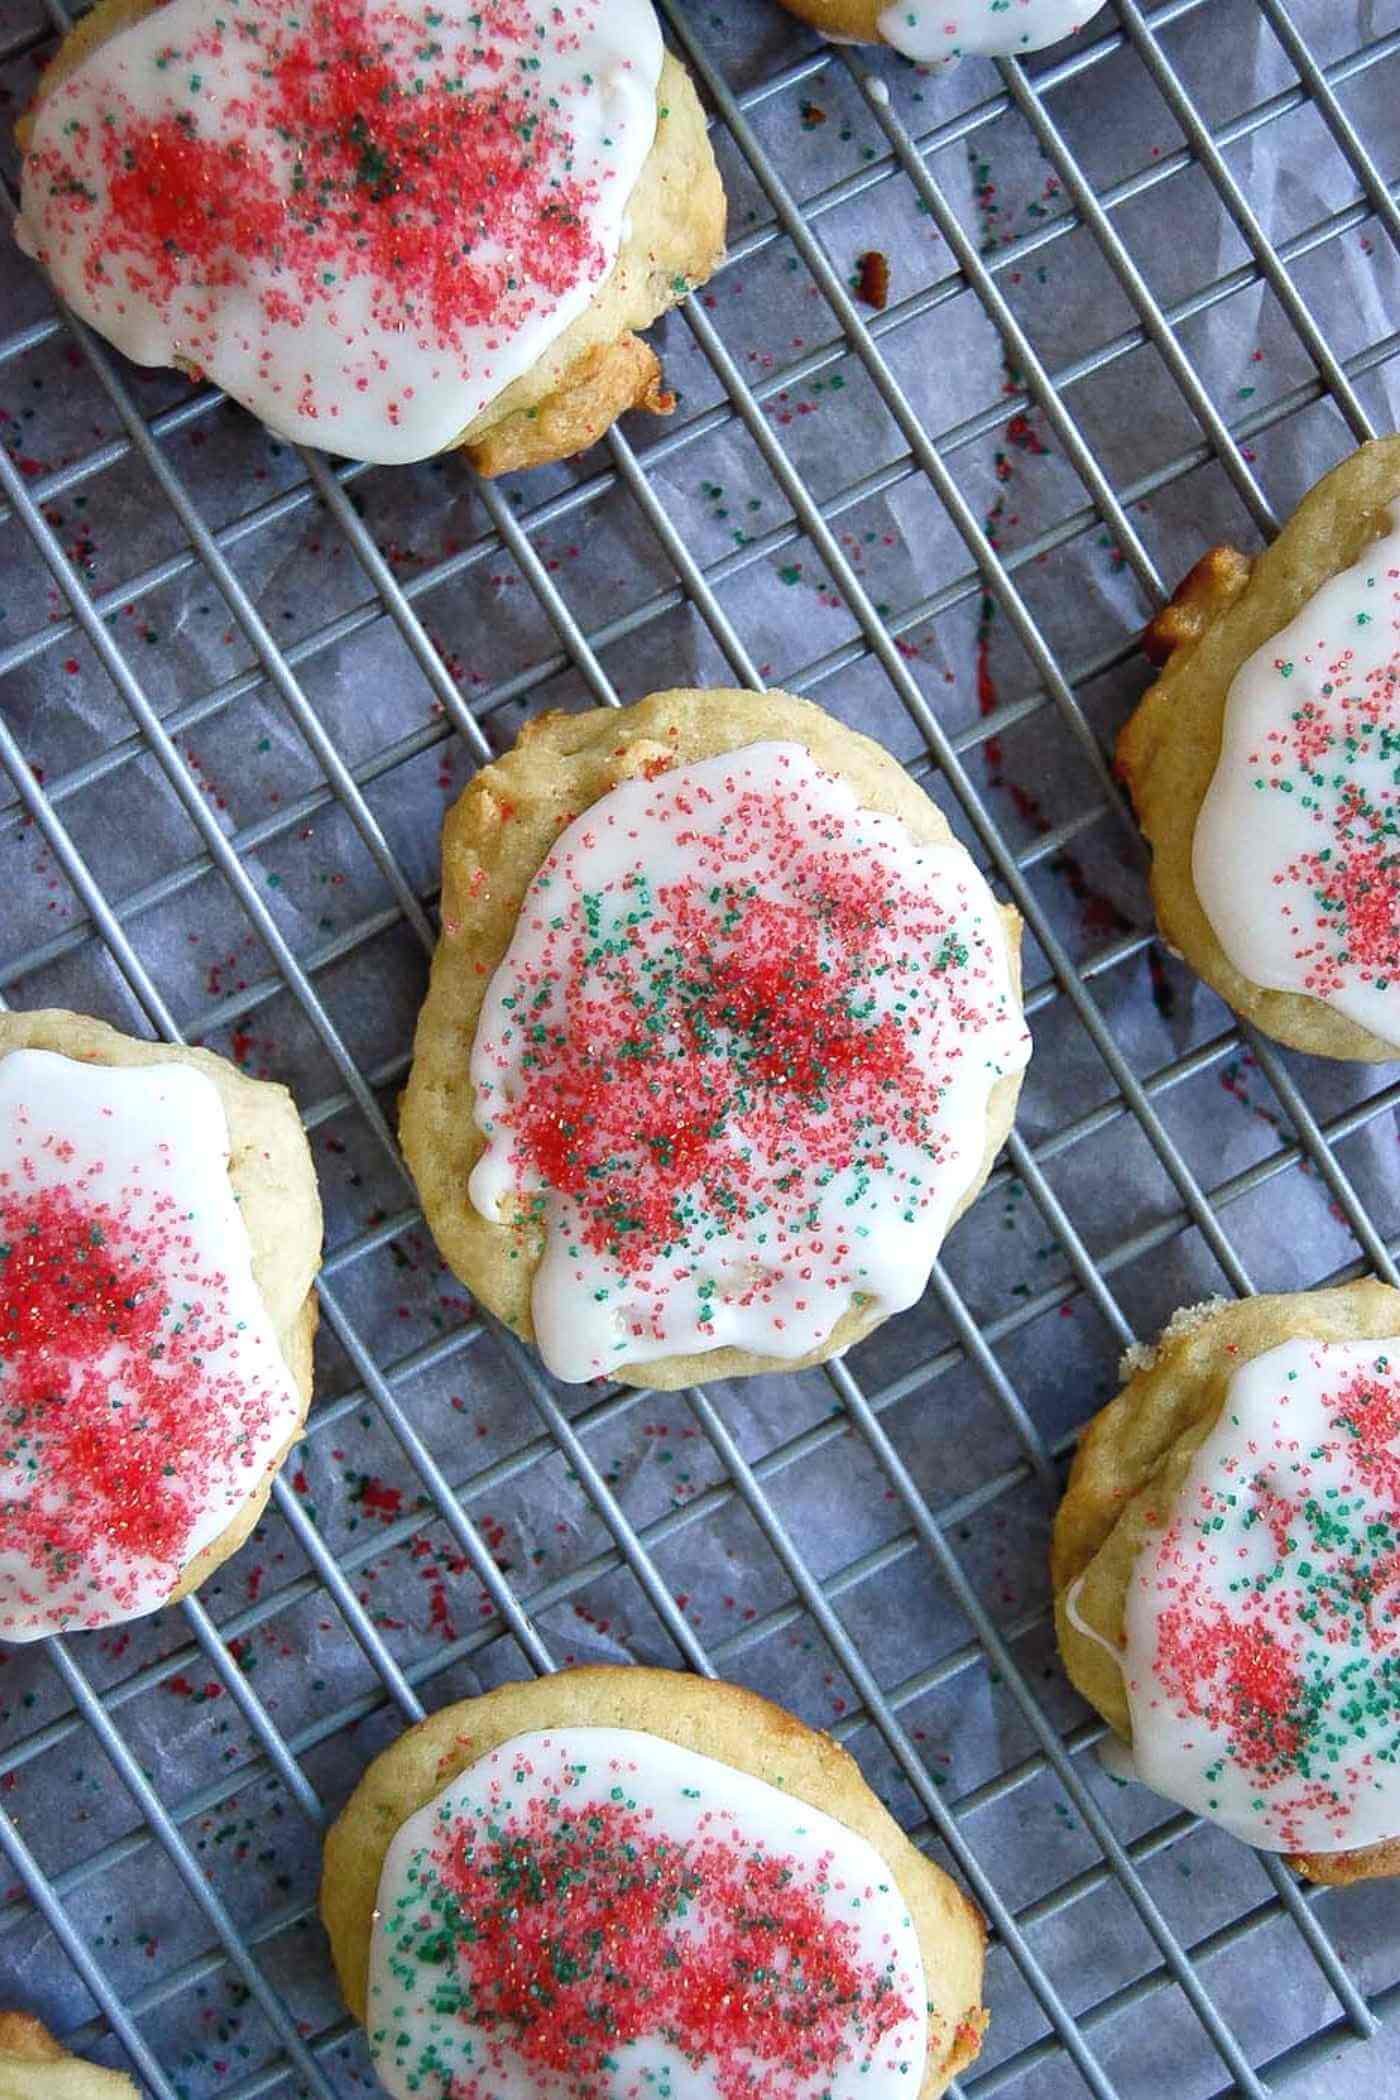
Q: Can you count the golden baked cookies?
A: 8